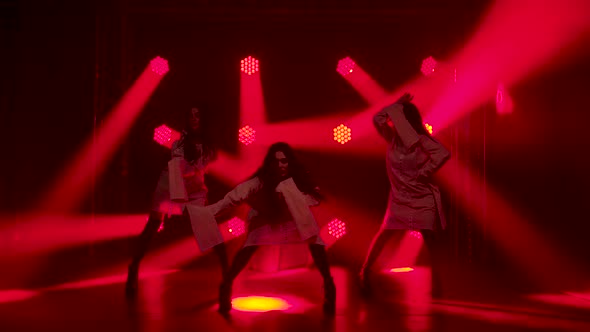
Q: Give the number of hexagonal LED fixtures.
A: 11